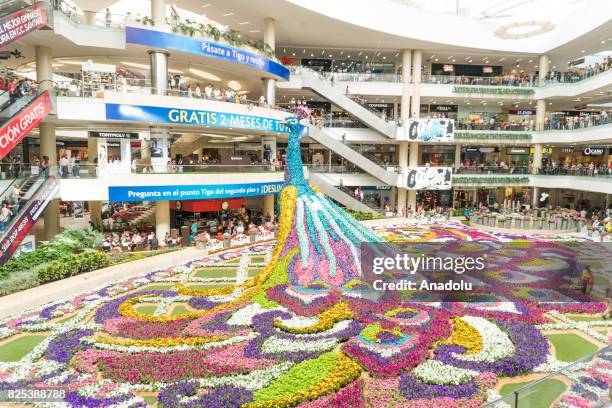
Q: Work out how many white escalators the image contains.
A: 3